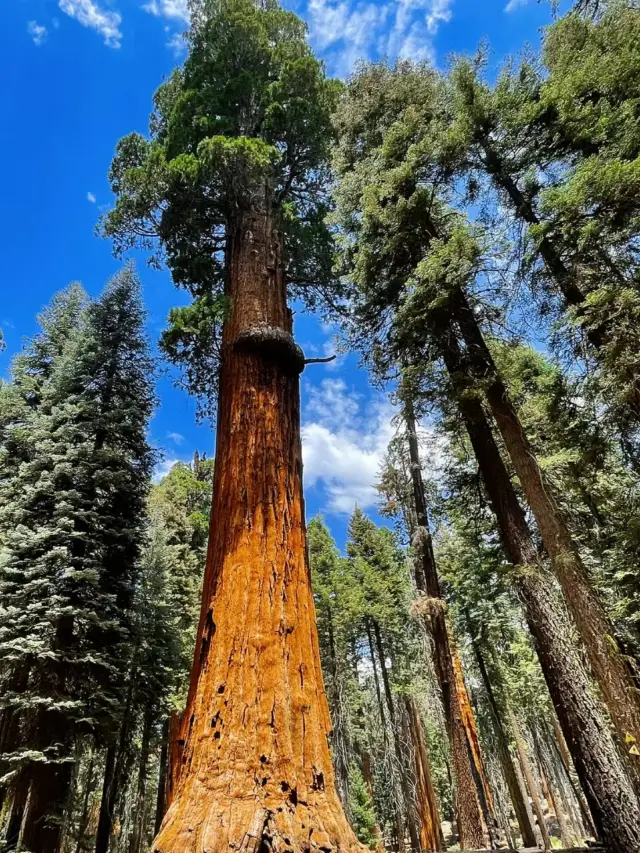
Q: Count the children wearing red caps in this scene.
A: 0